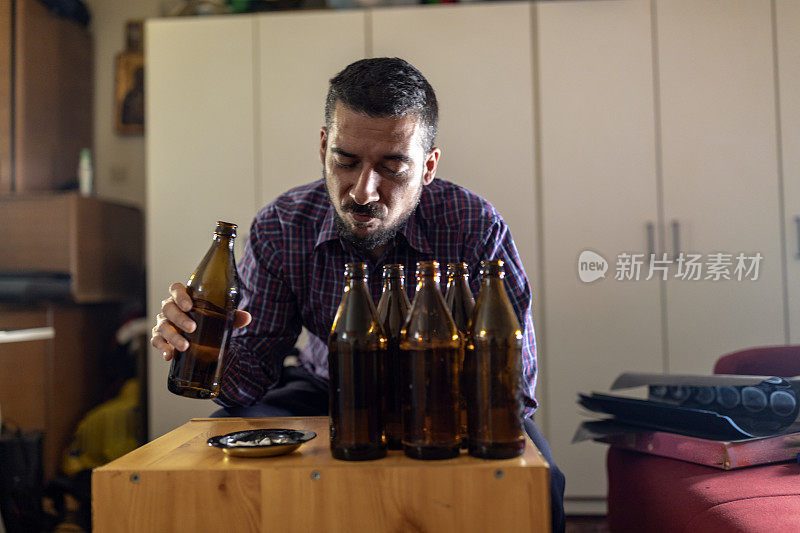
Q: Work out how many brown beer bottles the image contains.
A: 6